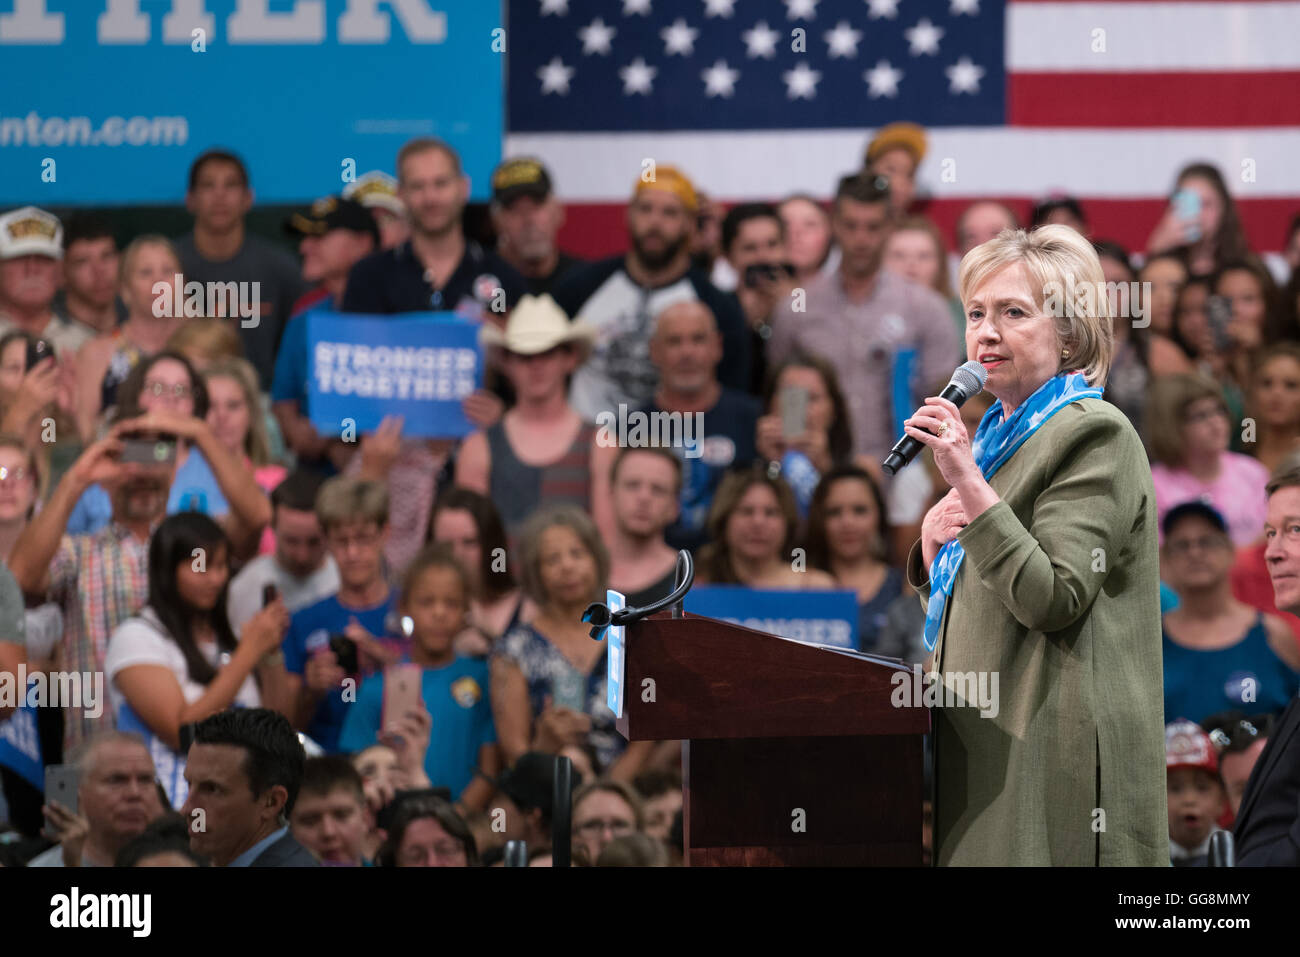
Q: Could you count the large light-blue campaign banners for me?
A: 1